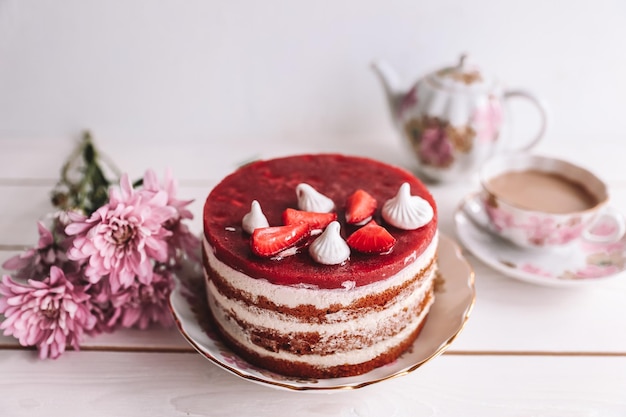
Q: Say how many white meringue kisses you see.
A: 4